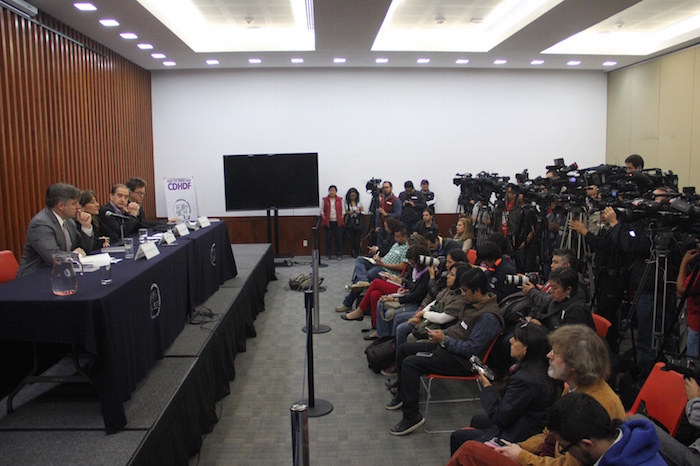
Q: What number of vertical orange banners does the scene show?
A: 0